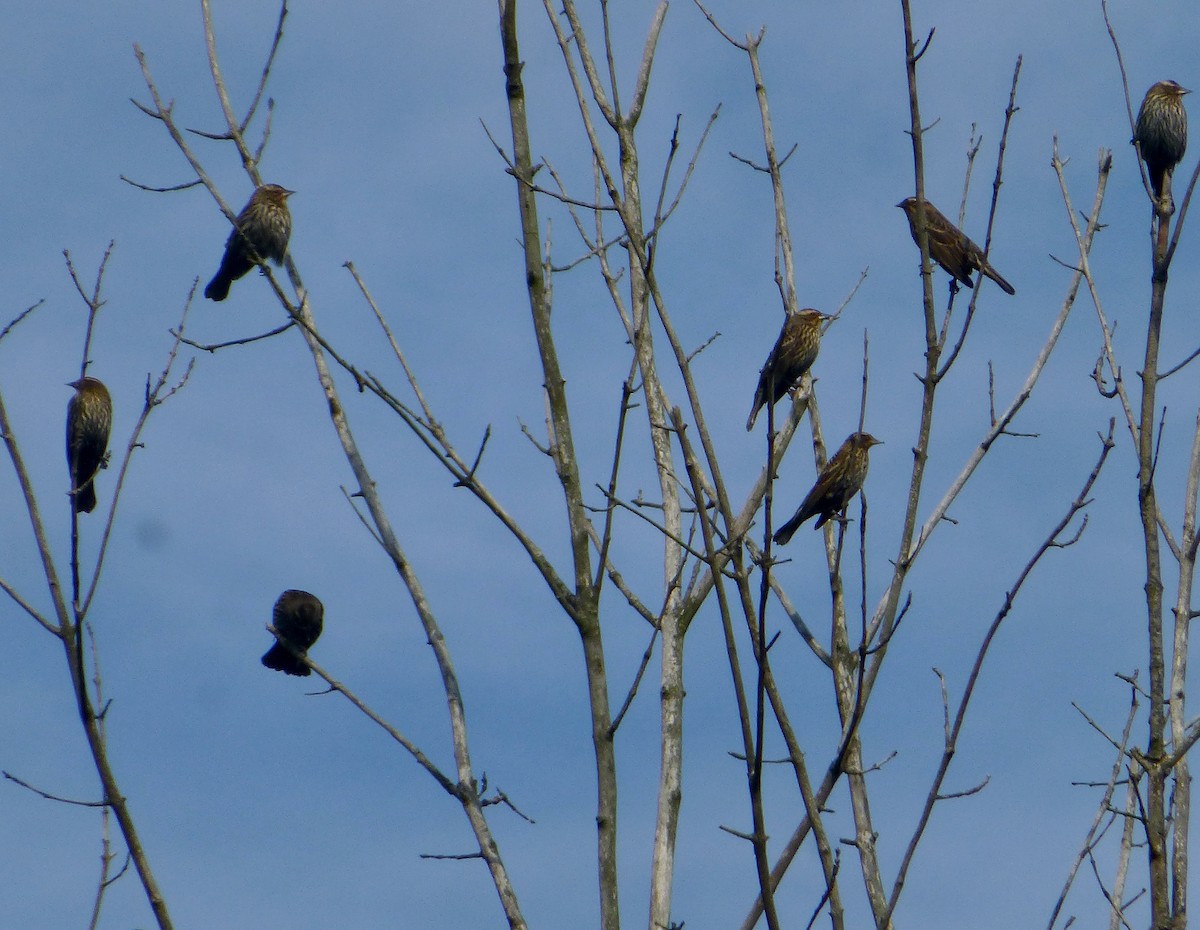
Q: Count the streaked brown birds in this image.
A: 7